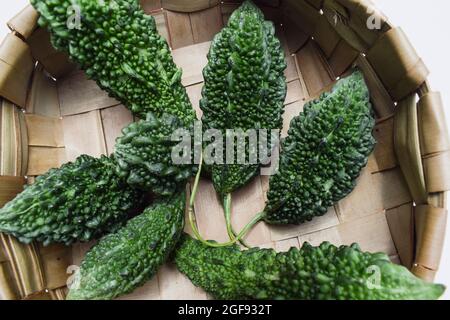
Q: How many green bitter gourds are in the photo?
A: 7